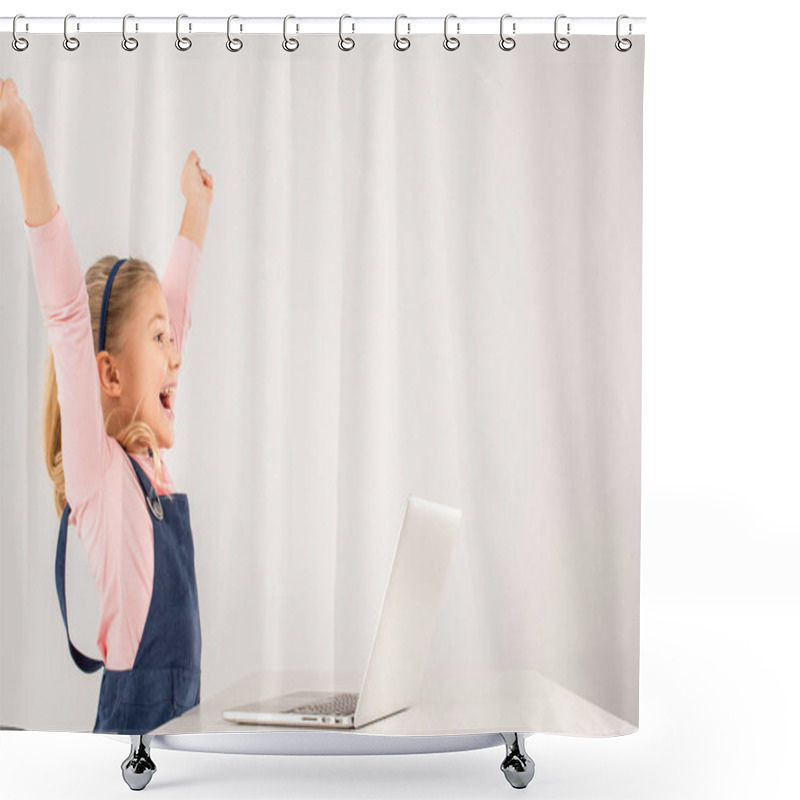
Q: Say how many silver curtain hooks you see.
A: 12